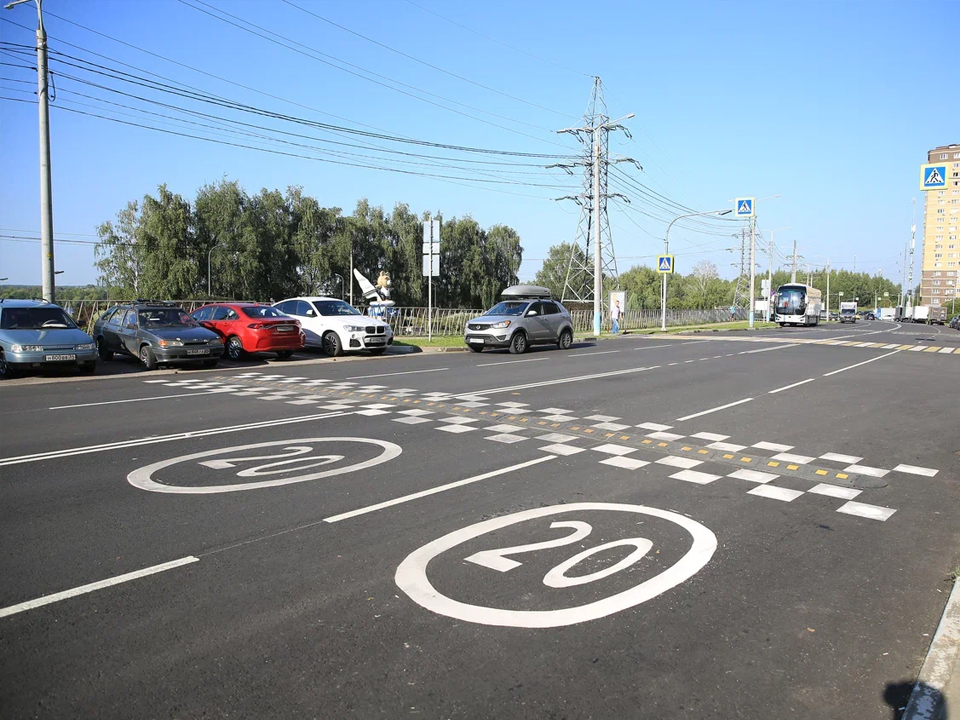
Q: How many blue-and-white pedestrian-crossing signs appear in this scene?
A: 3